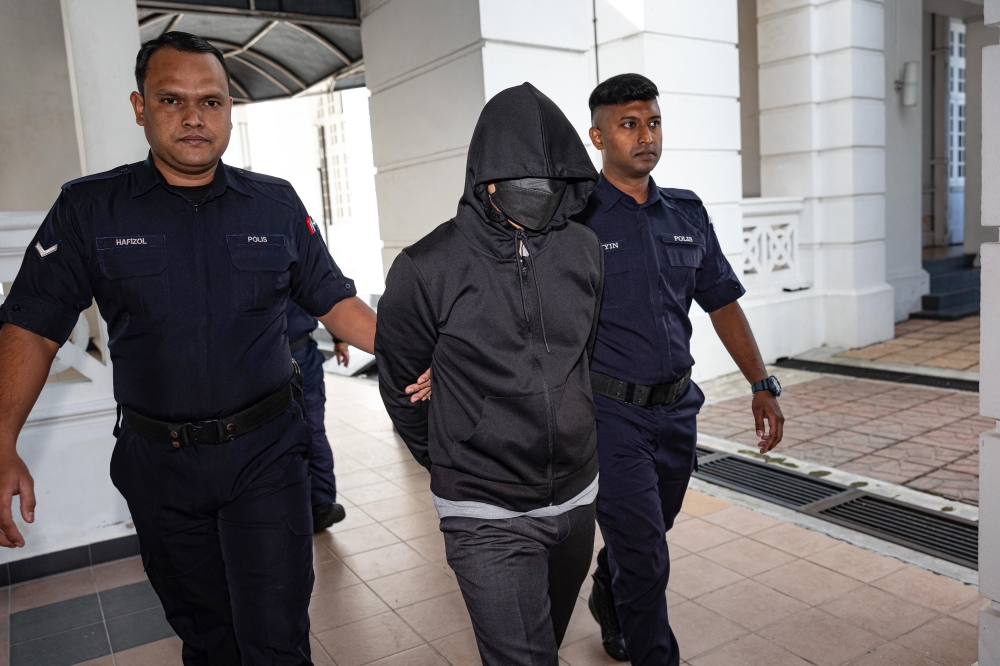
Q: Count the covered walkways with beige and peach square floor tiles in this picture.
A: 1